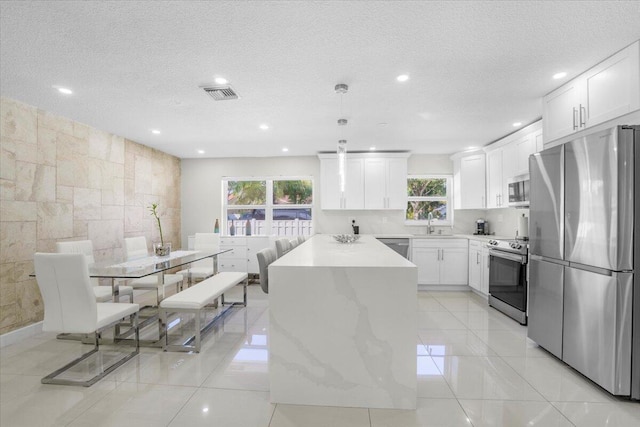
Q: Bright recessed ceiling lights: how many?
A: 11